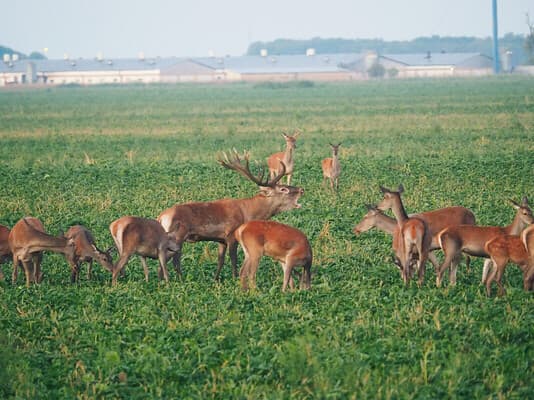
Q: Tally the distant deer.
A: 2